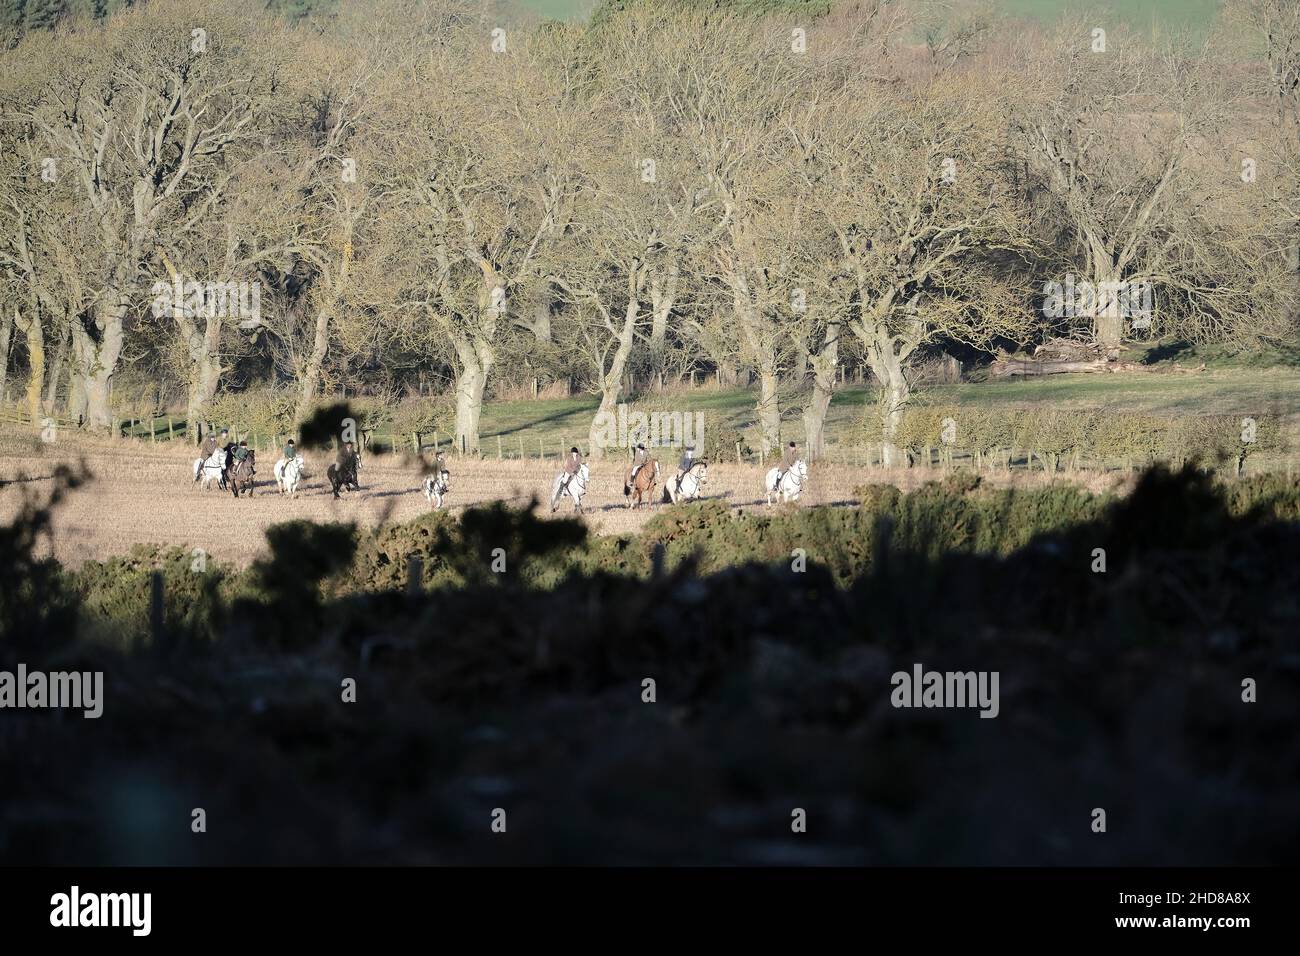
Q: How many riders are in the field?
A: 10